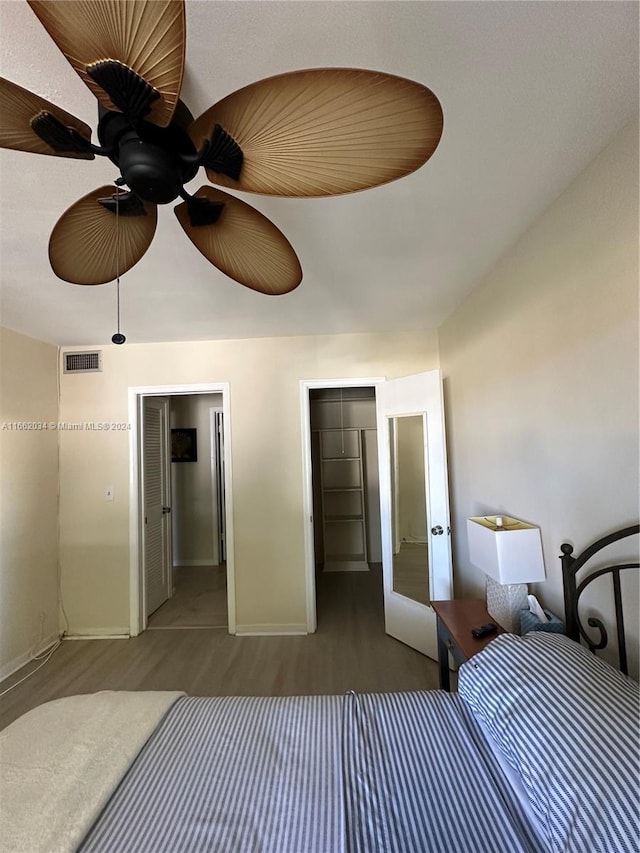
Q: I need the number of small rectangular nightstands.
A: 1